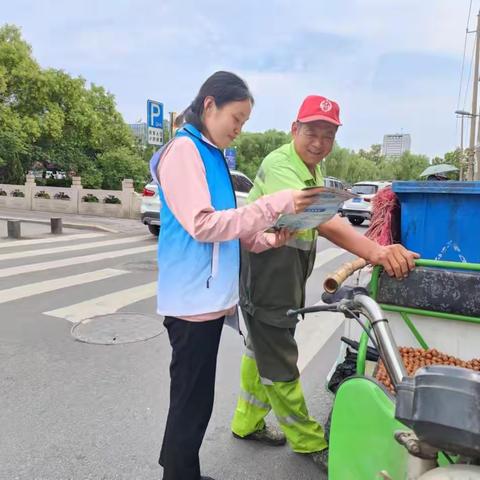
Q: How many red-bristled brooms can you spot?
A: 1